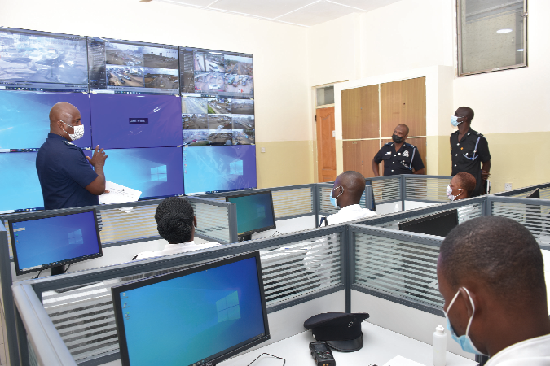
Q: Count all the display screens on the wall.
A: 9